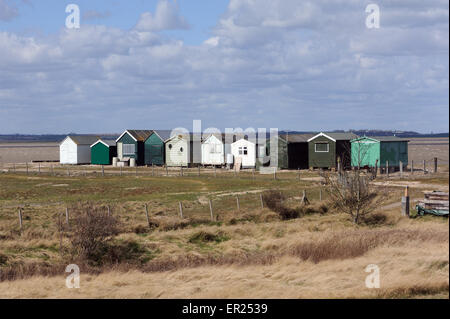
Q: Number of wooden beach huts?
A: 10